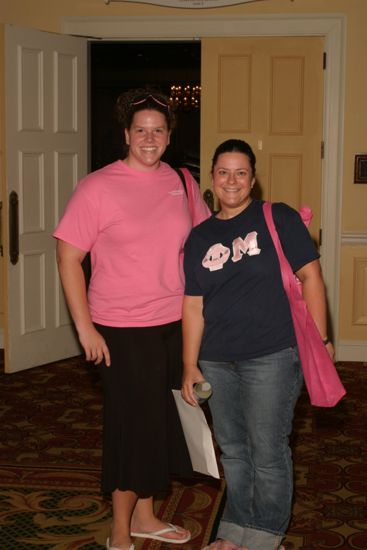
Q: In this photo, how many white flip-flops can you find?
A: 2